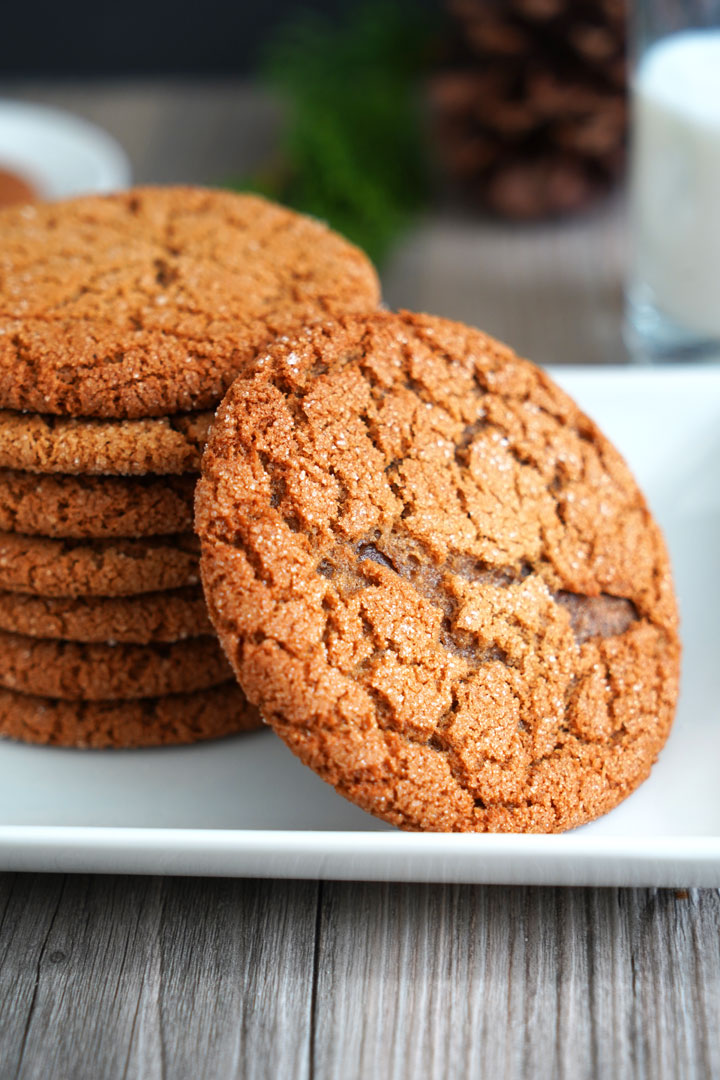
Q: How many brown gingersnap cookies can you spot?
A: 8